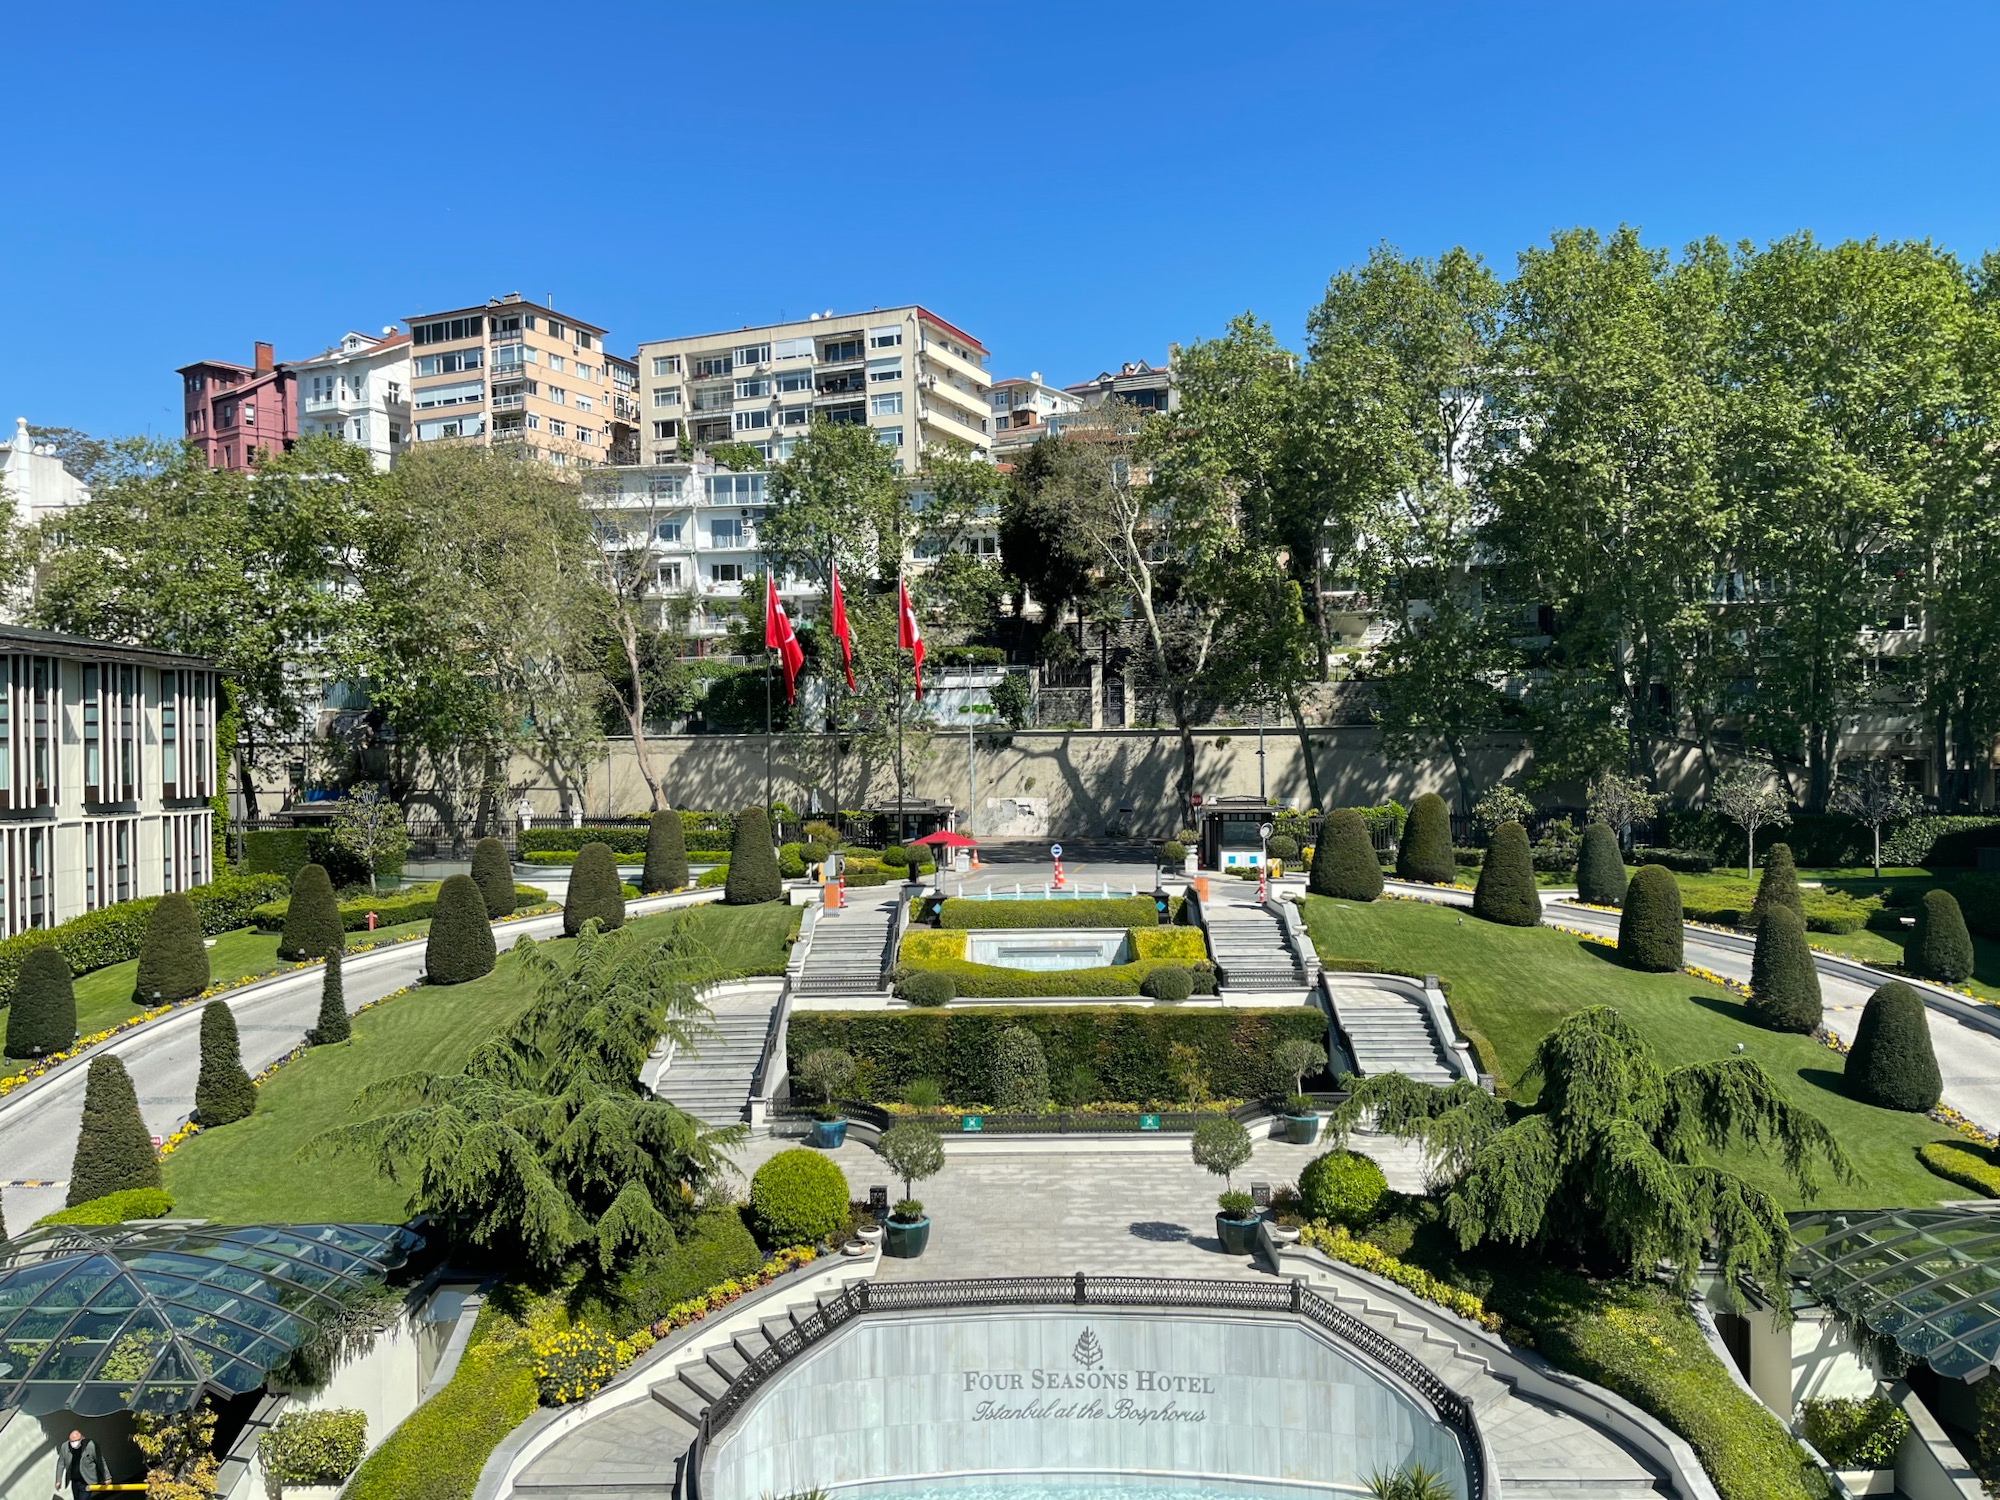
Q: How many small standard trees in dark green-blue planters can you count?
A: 4